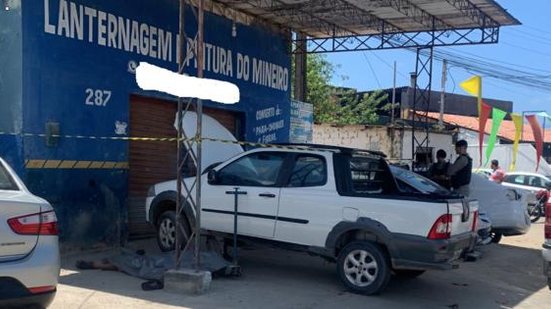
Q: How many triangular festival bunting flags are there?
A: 5